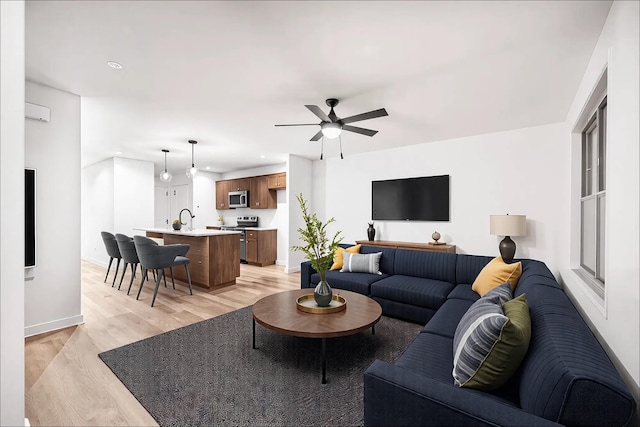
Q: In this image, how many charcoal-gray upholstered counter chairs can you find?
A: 3